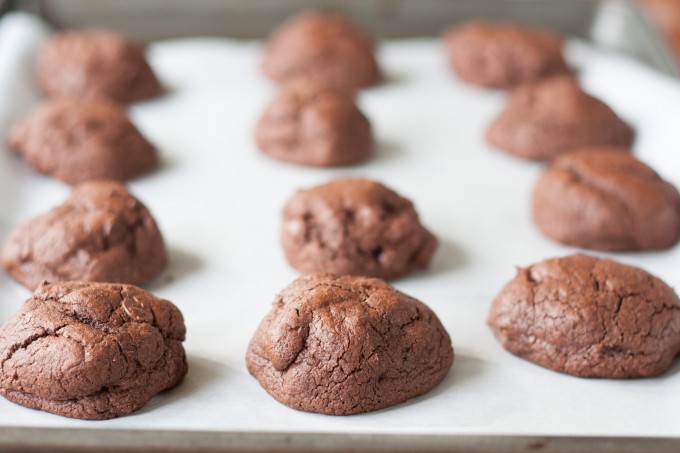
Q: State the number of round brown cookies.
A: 12